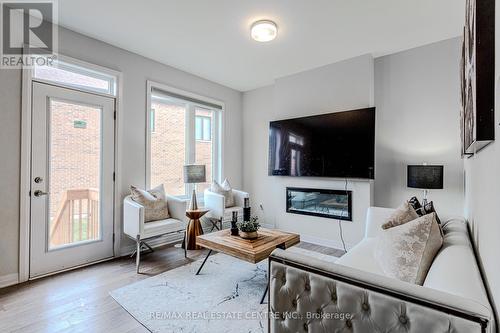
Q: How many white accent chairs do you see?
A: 2